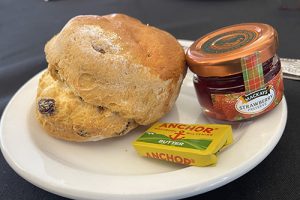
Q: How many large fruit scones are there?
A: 1